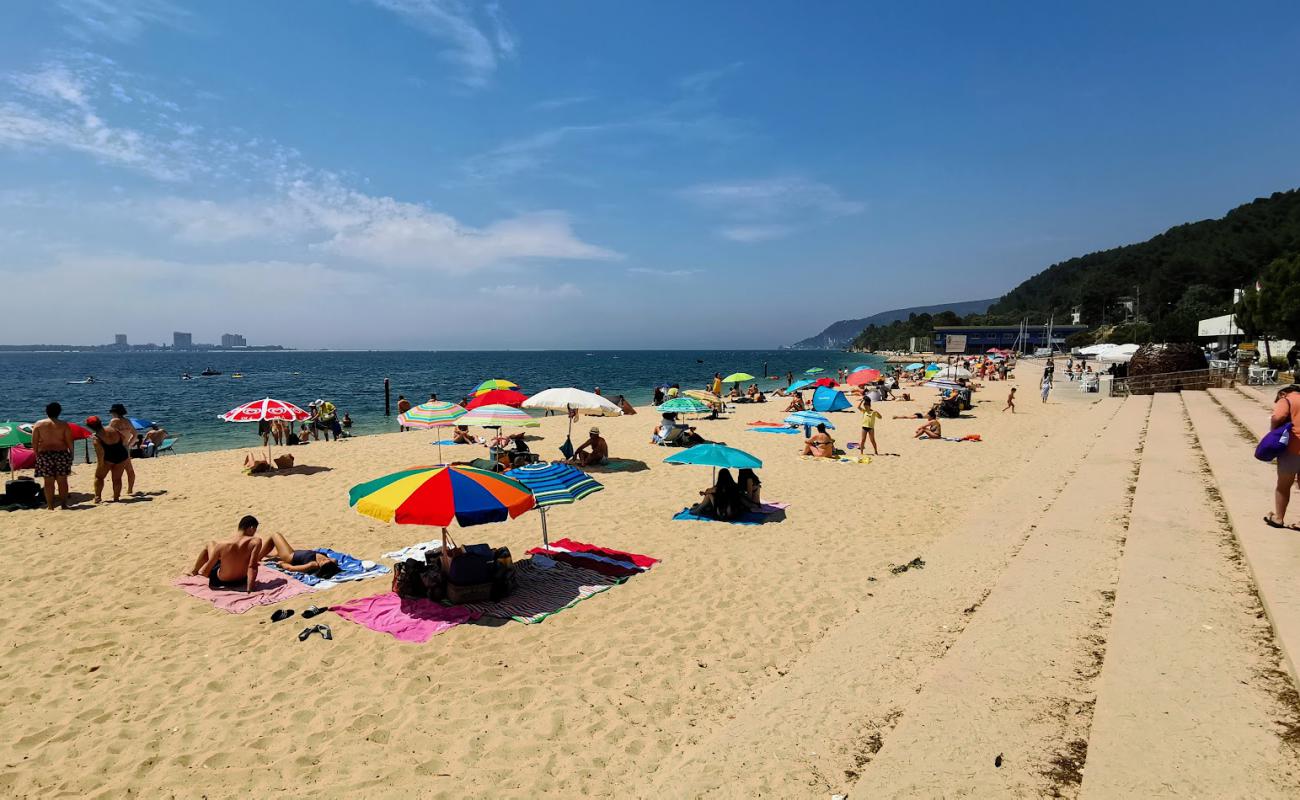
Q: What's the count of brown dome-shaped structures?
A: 1